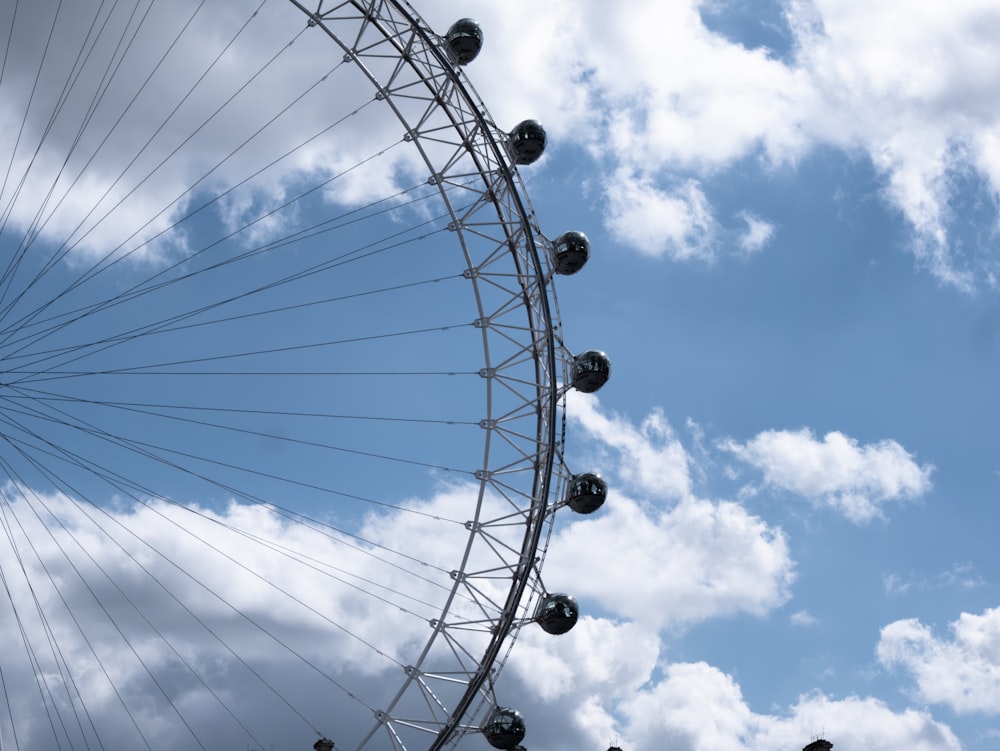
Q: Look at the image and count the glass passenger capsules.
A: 7